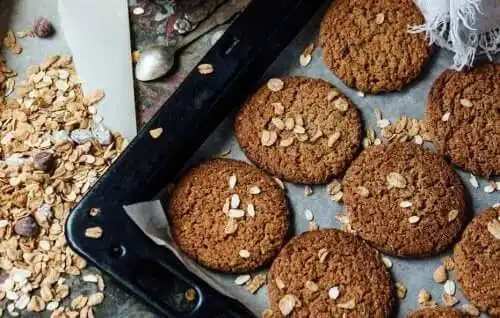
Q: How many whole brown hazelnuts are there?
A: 3